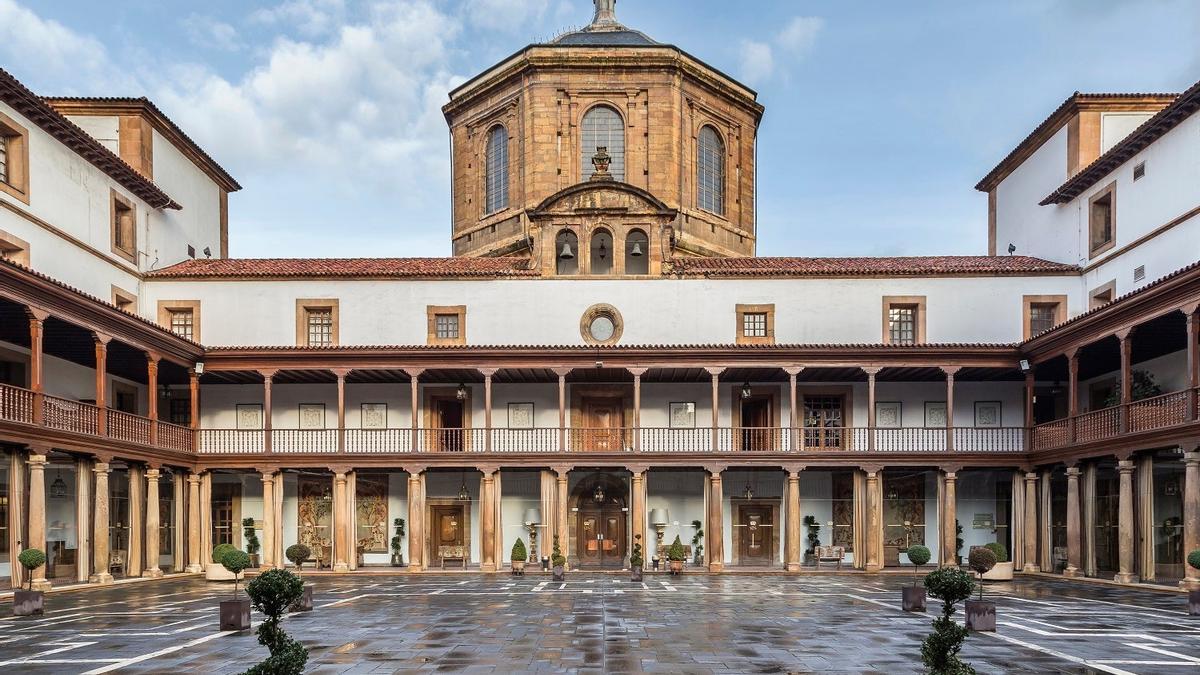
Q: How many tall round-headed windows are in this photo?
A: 3